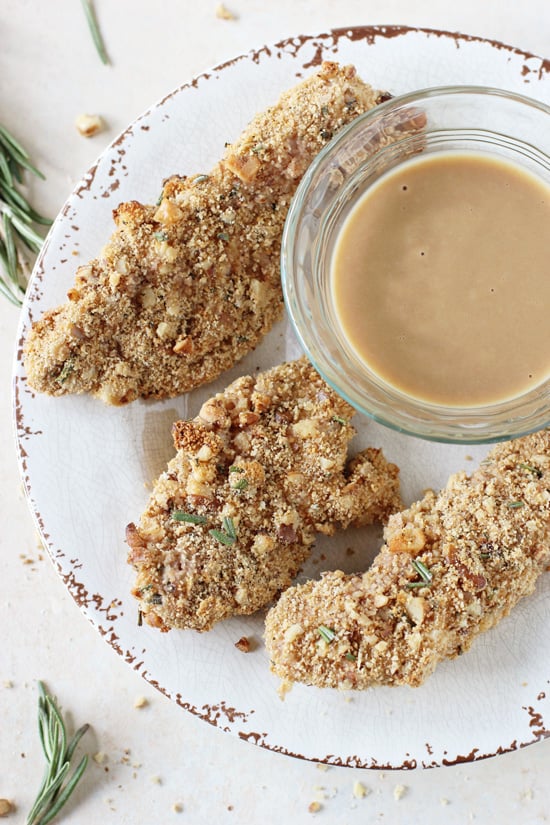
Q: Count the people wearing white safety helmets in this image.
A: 0